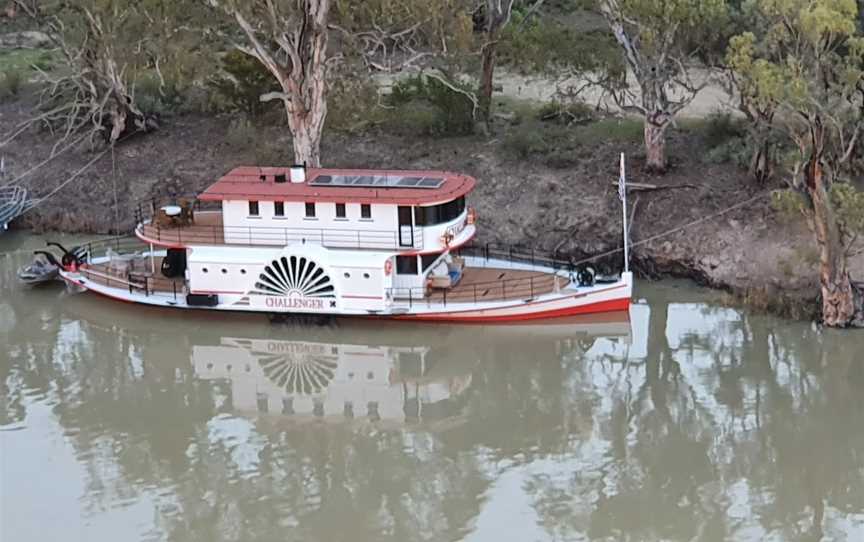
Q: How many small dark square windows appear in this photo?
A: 5